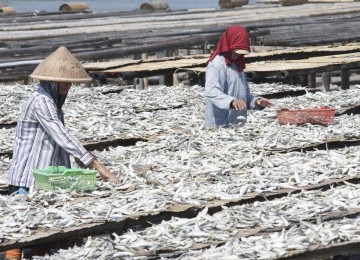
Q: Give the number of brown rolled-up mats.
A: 5